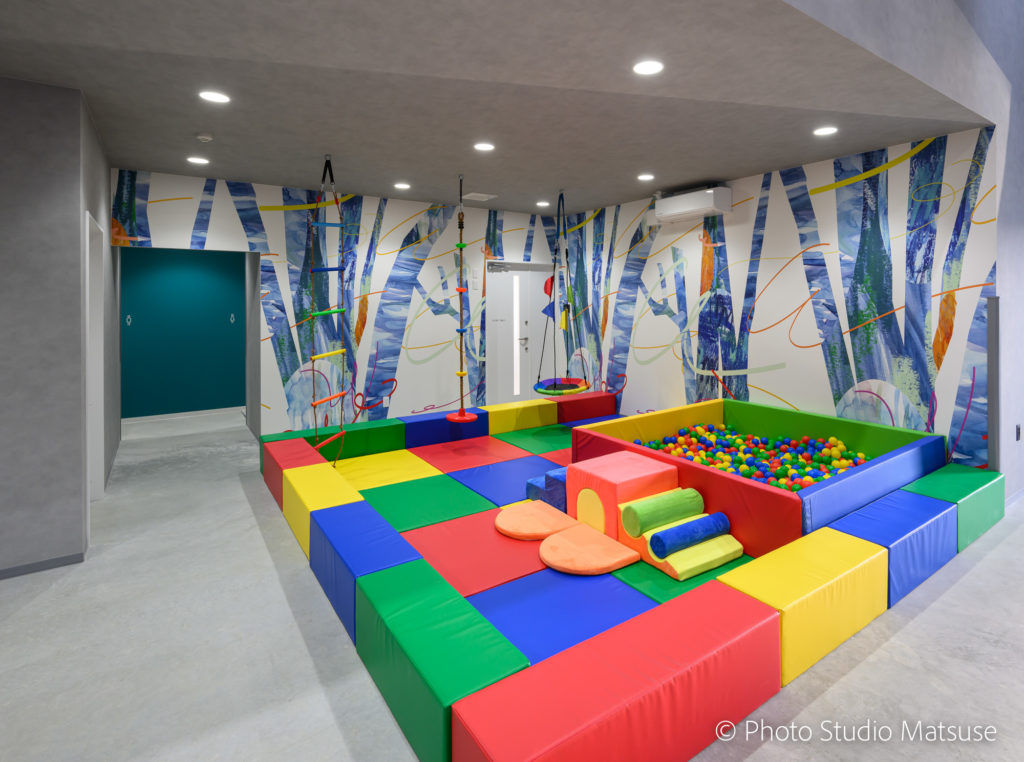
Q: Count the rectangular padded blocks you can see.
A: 12